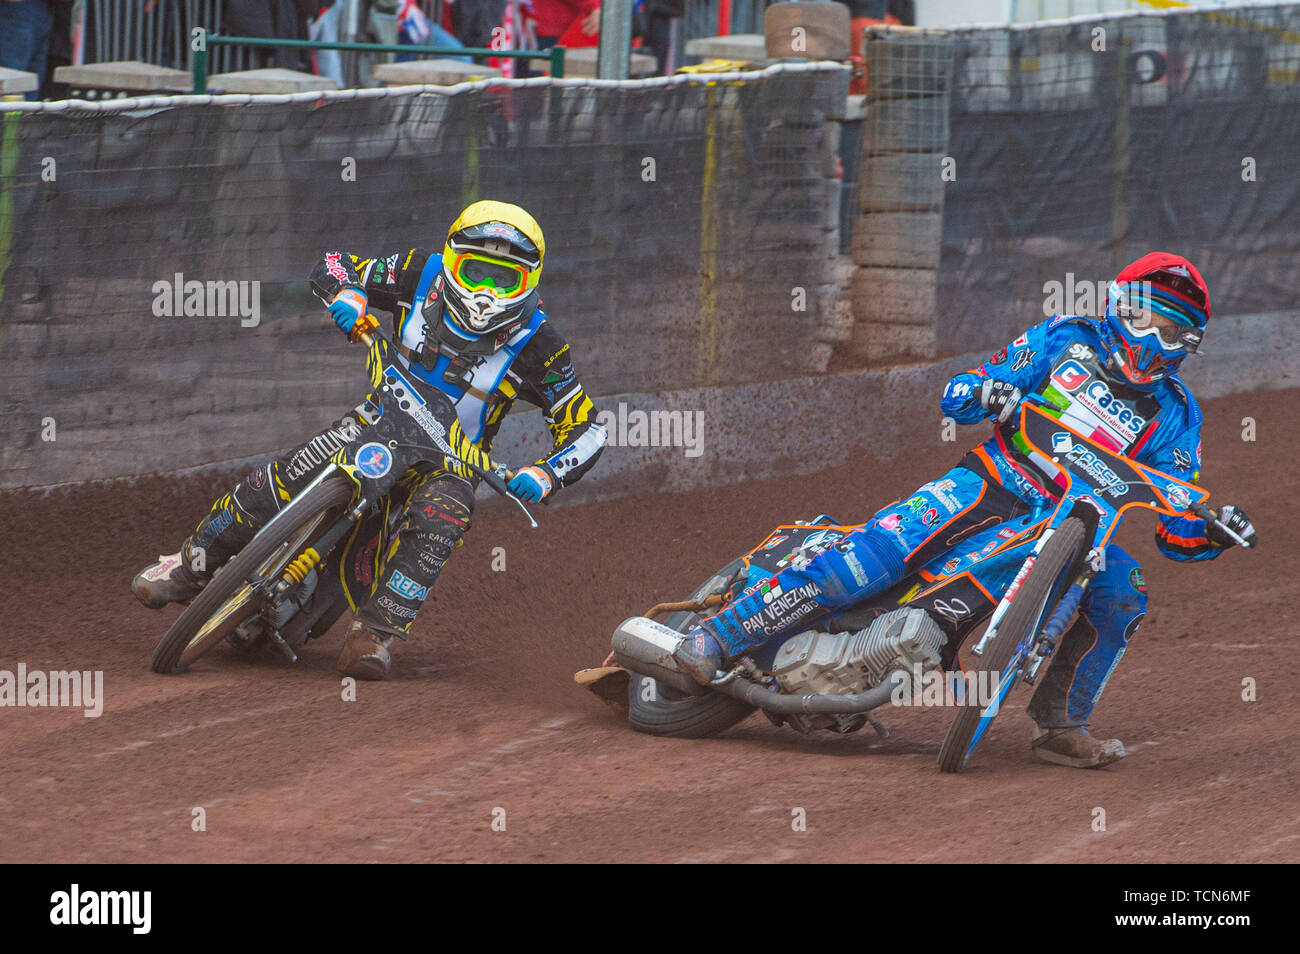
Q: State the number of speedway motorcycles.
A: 2